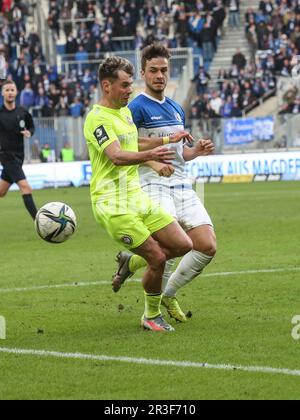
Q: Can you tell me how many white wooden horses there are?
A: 0